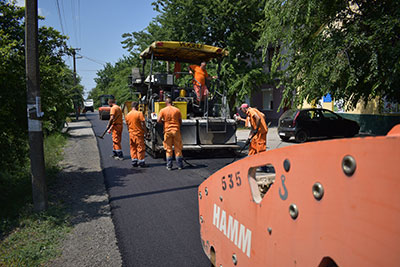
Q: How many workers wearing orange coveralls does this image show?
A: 5